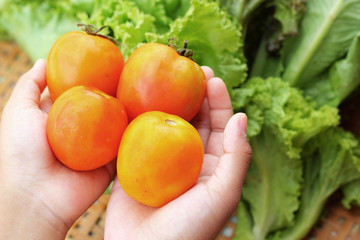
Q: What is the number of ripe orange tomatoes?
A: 4